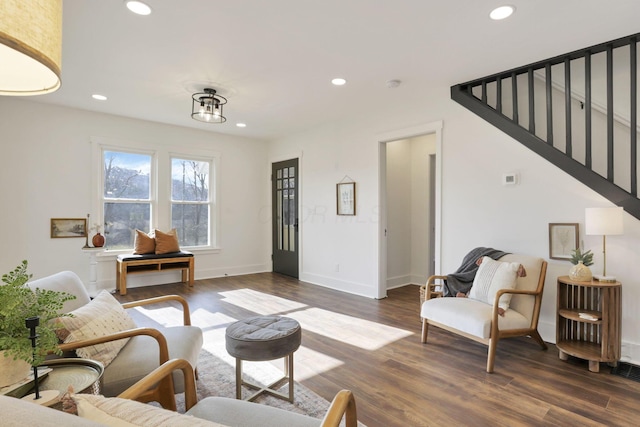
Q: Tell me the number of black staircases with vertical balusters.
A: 1